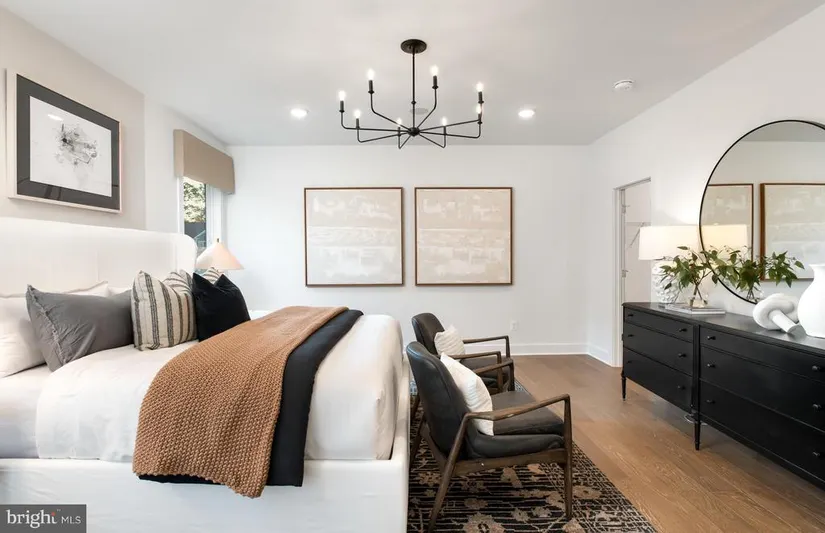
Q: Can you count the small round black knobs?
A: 12